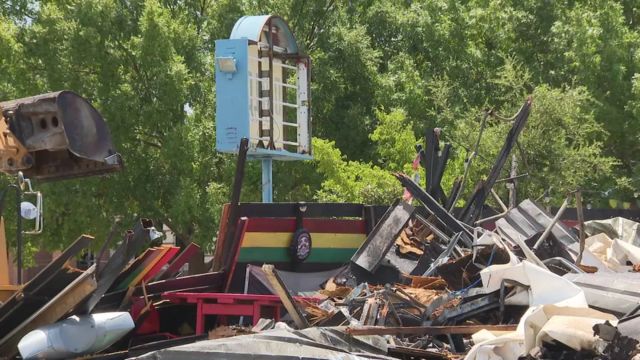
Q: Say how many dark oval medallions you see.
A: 1